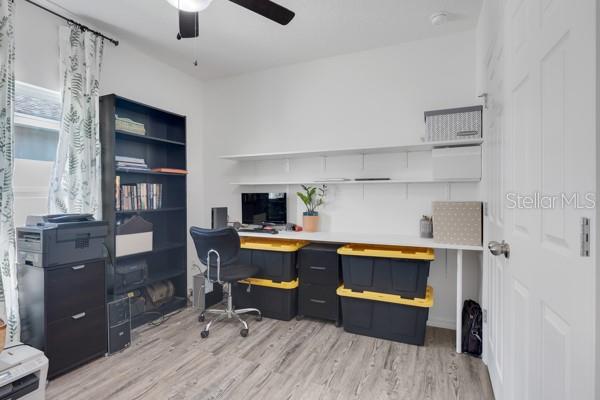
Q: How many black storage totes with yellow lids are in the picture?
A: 4